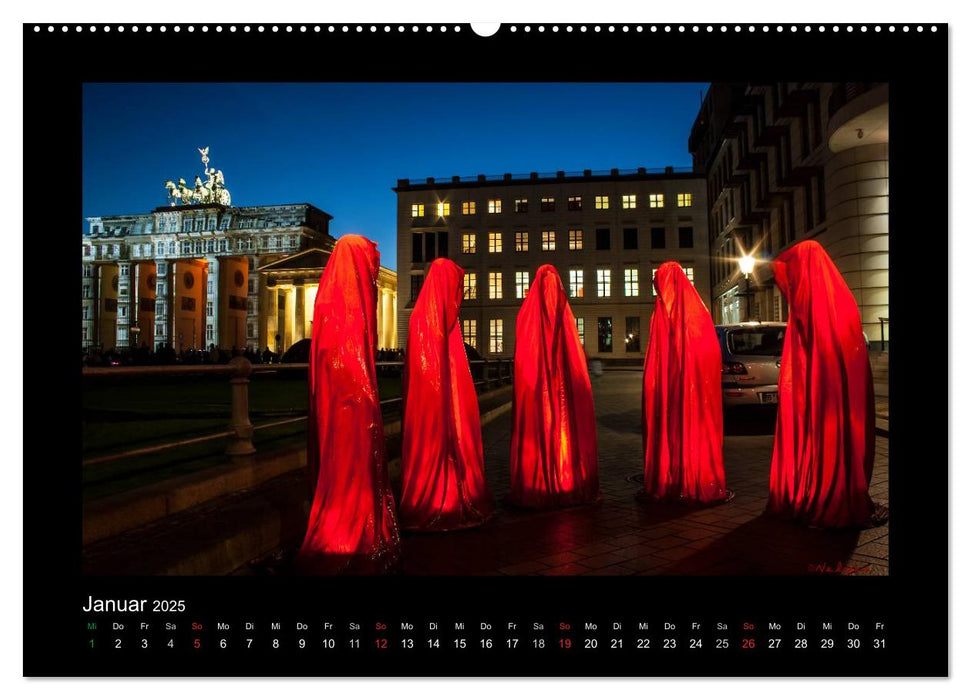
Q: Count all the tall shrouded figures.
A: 5